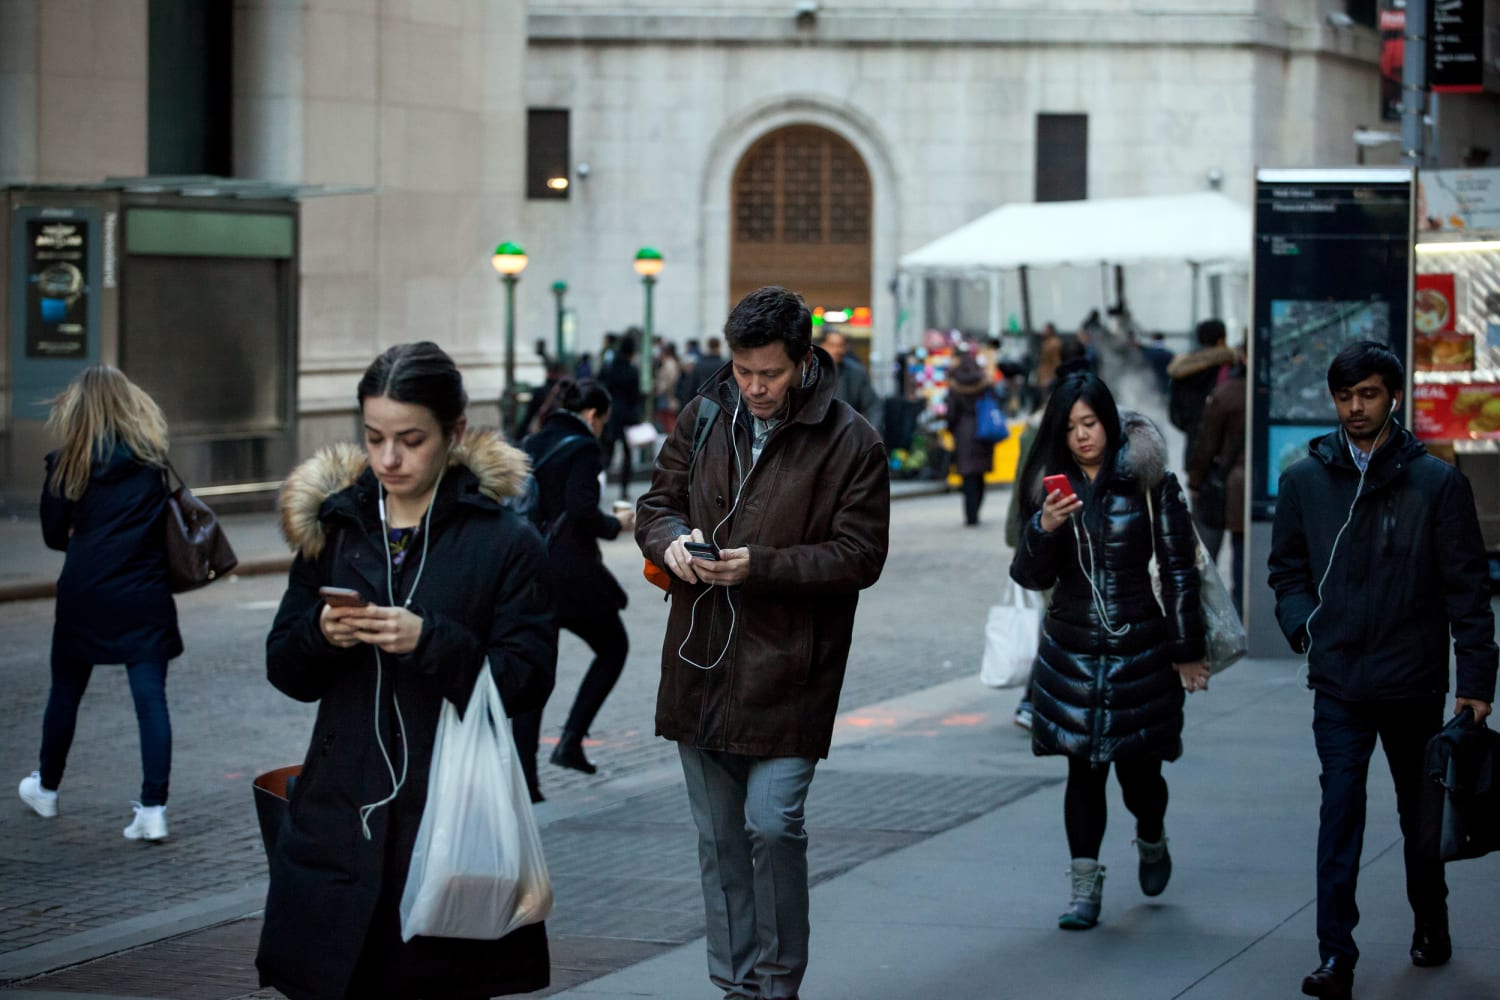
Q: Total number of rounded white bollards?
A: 0